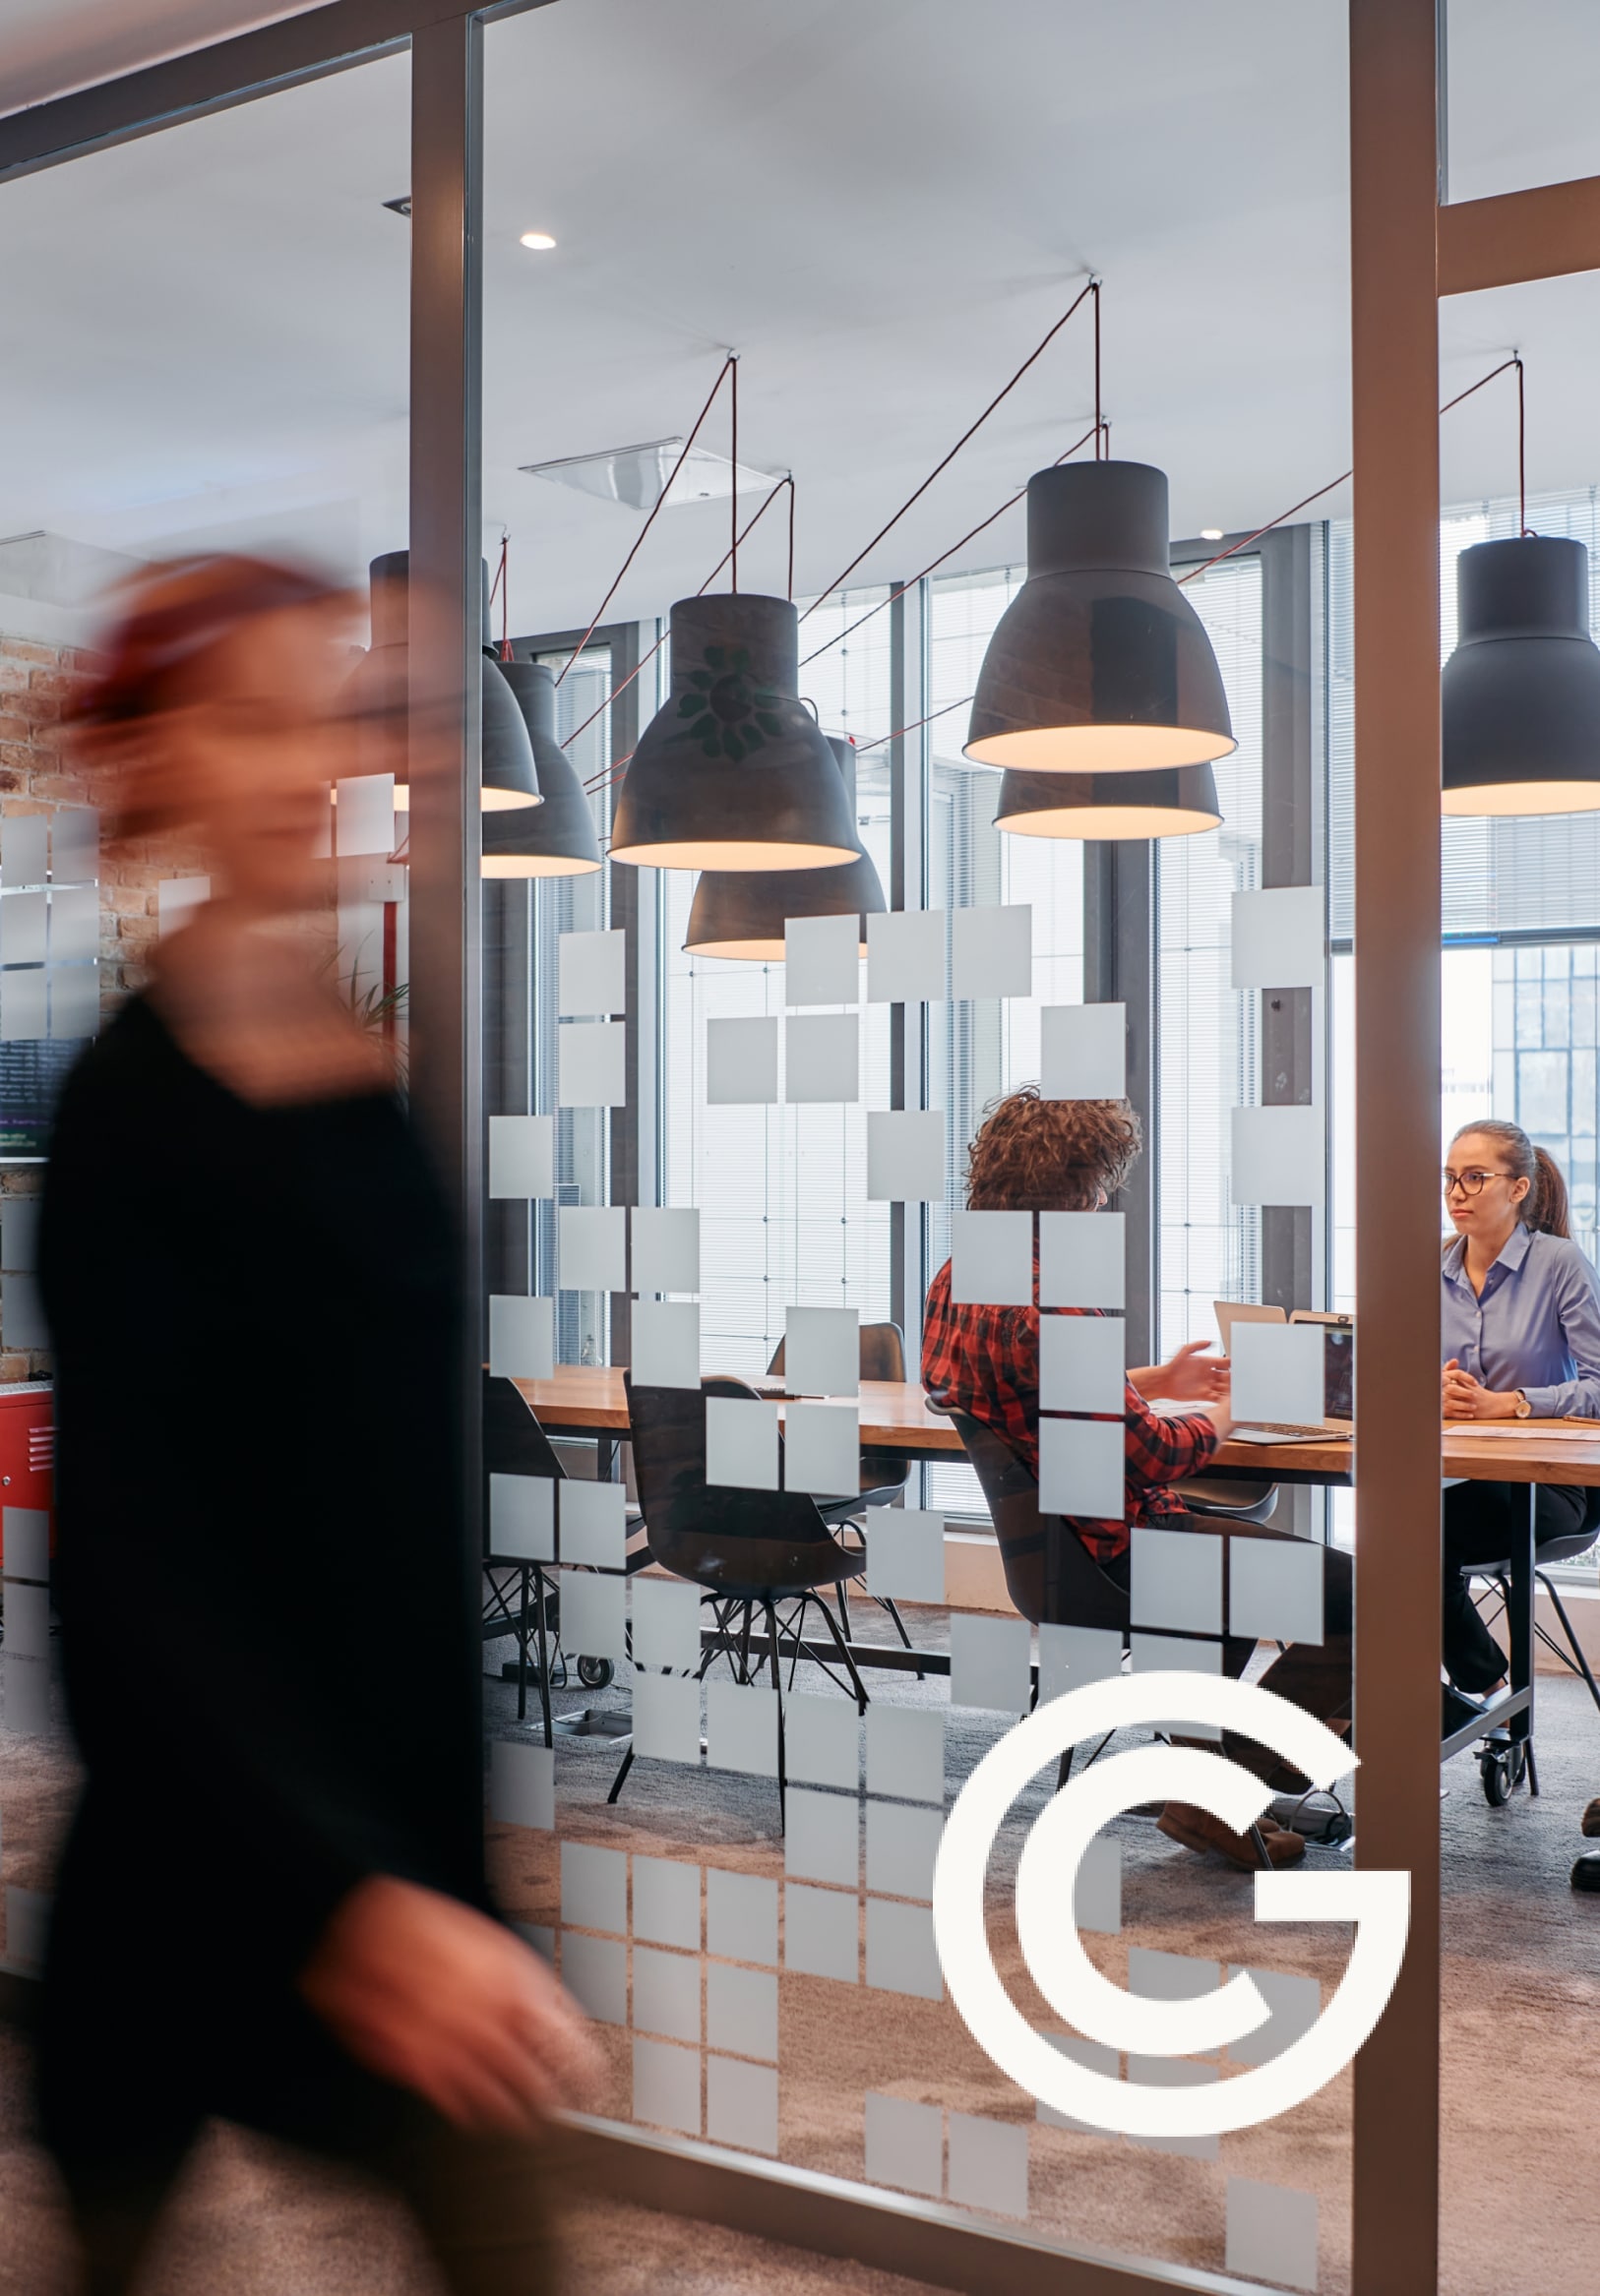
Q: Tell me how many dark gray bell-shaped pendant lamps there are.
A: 7